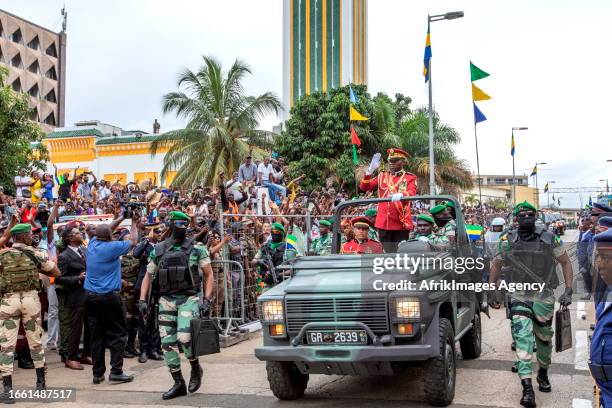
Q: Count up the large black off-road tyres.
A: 3